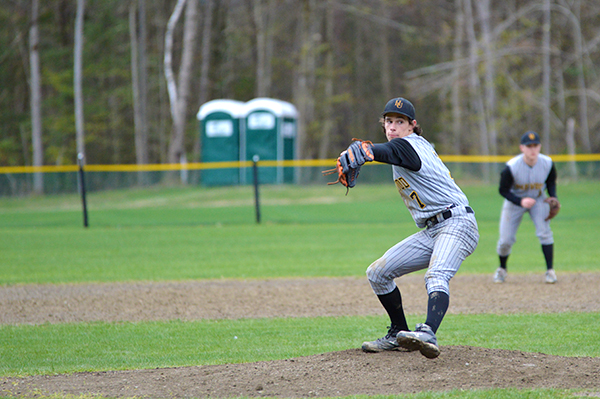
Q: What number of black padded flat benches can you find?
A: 0